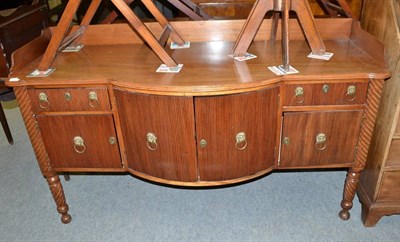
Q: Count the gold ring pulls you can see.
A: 8